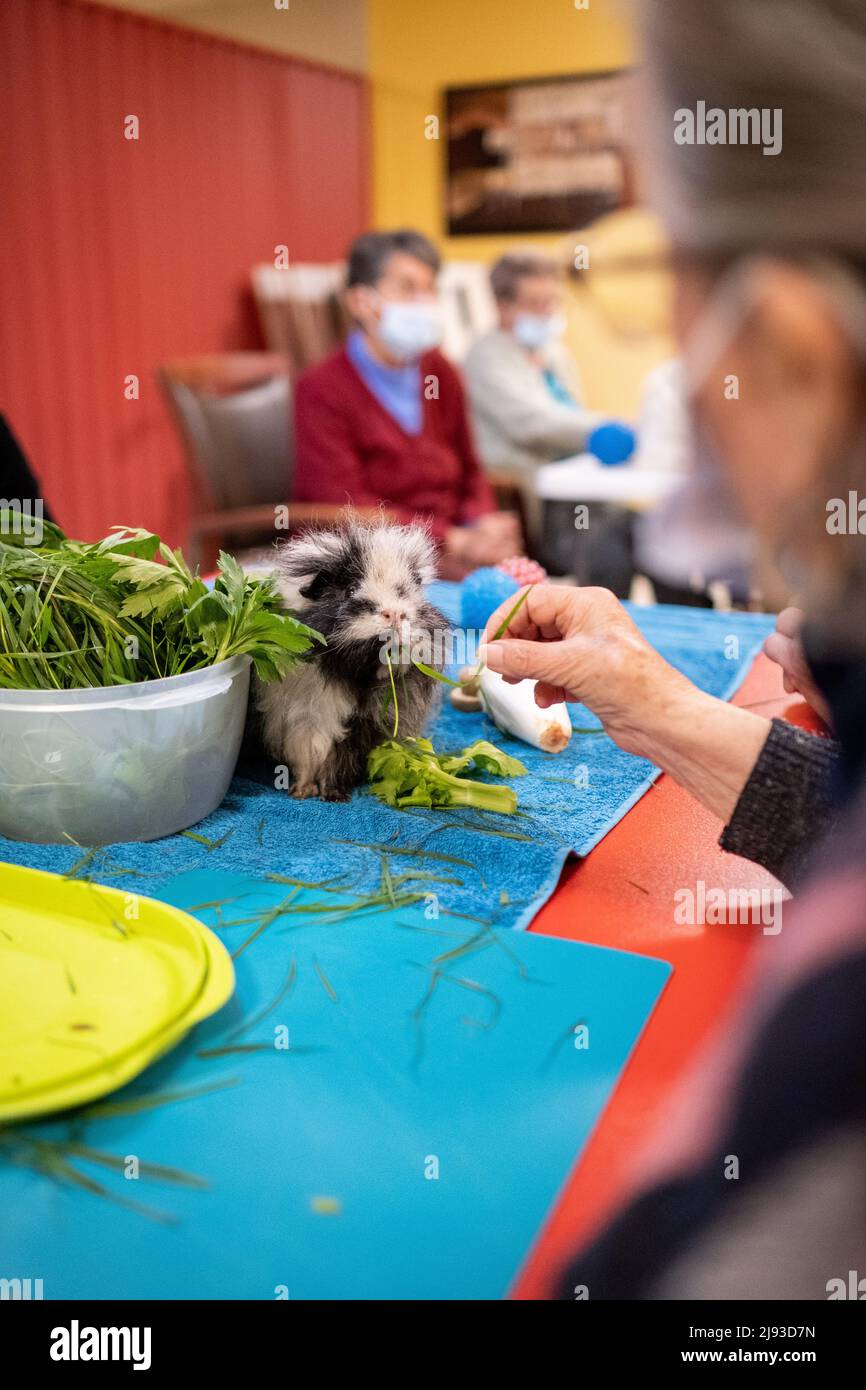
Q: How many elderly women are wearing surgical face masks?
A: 2